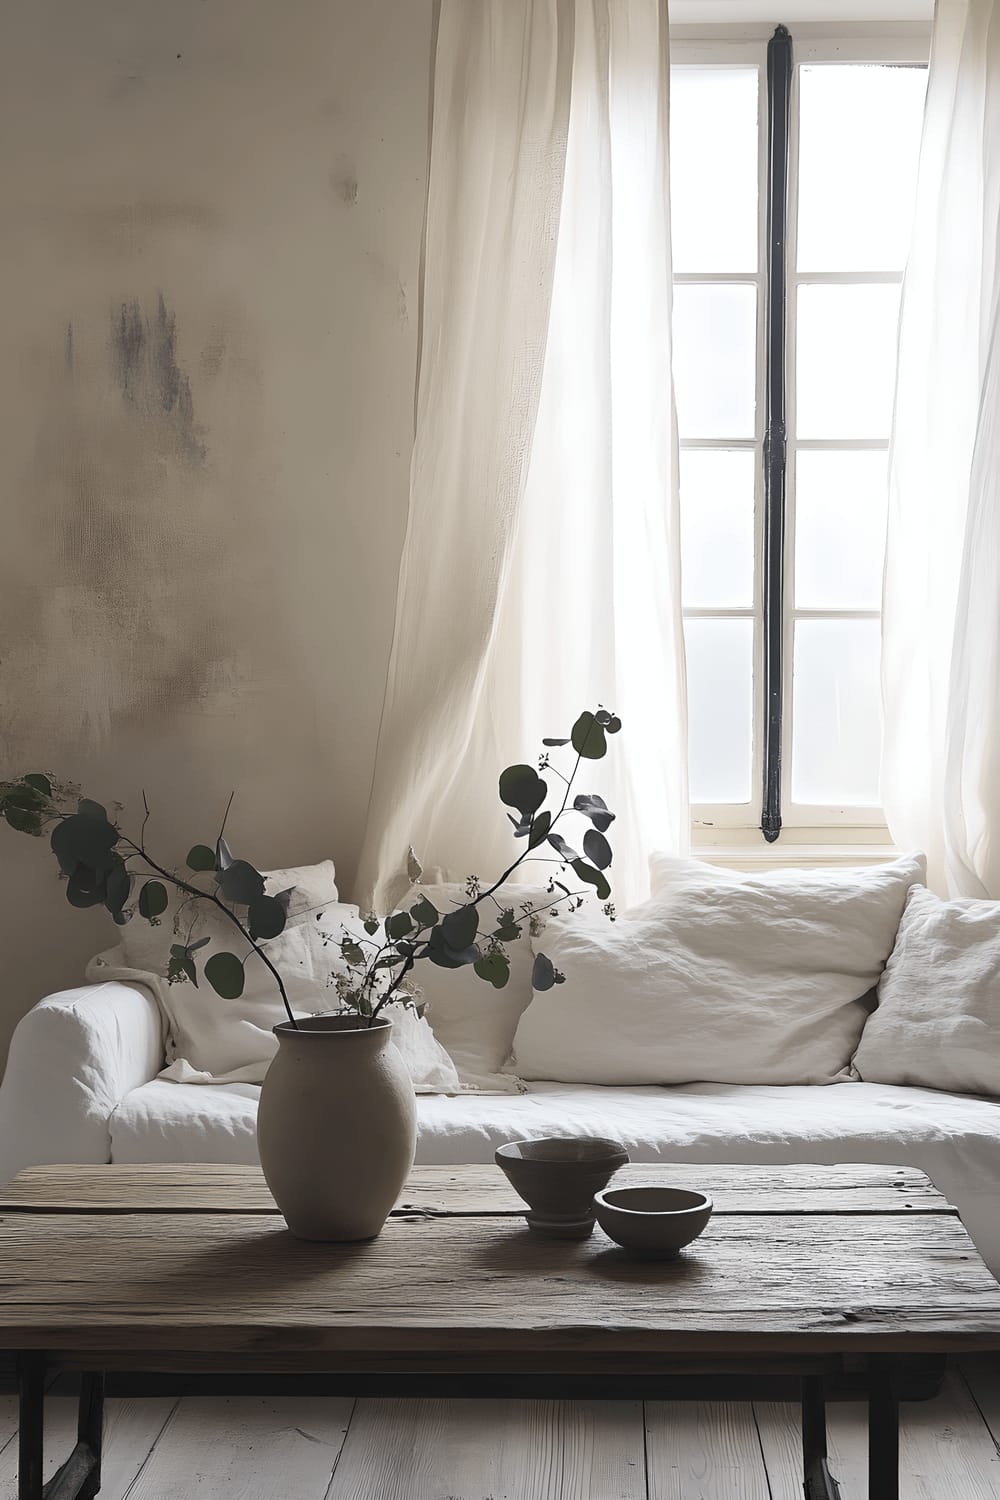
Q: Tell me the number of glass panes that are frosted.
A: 8